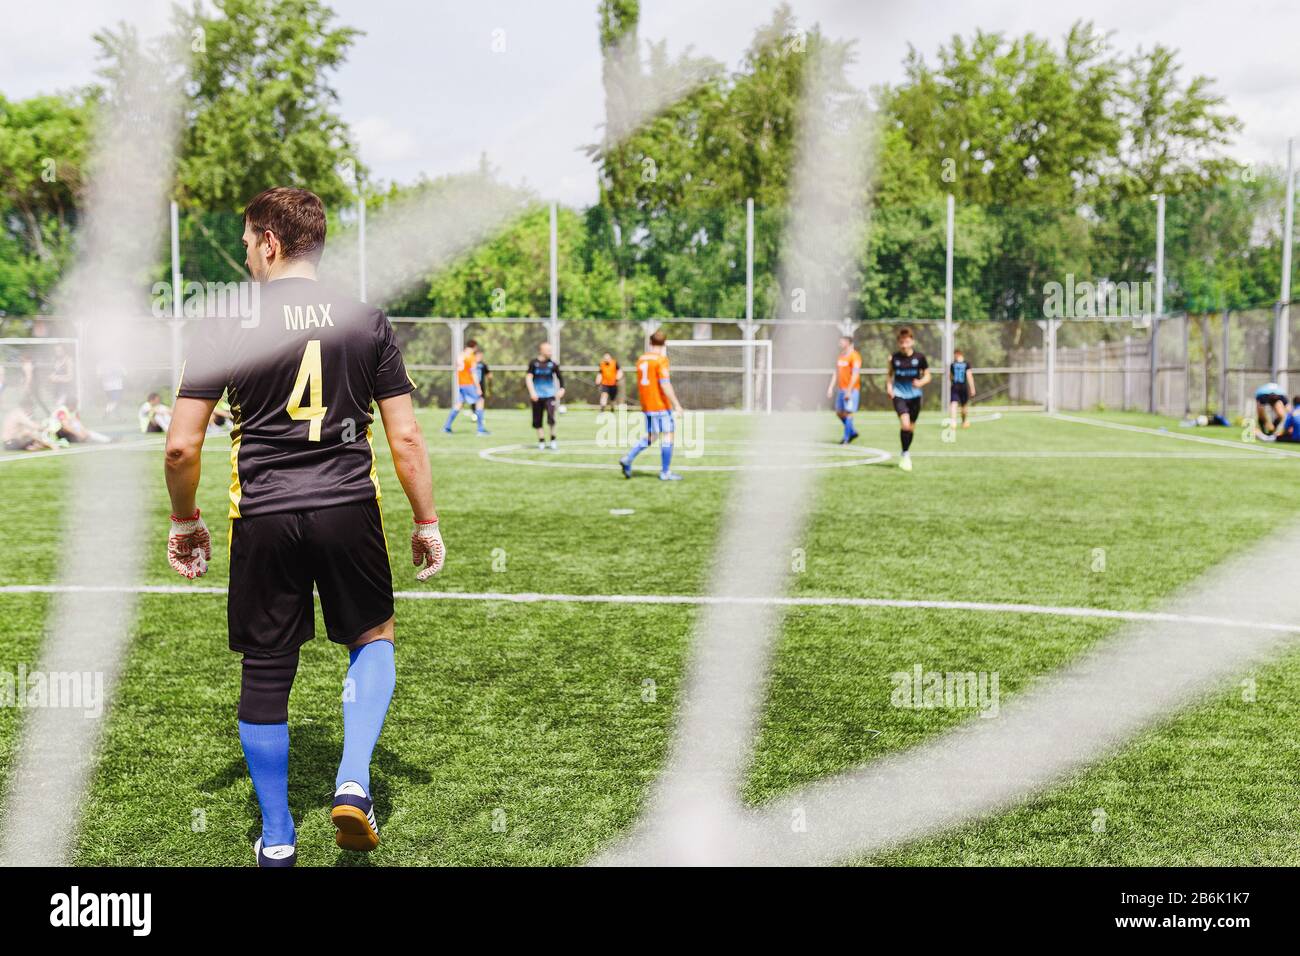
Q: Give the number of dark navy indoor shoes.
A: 2